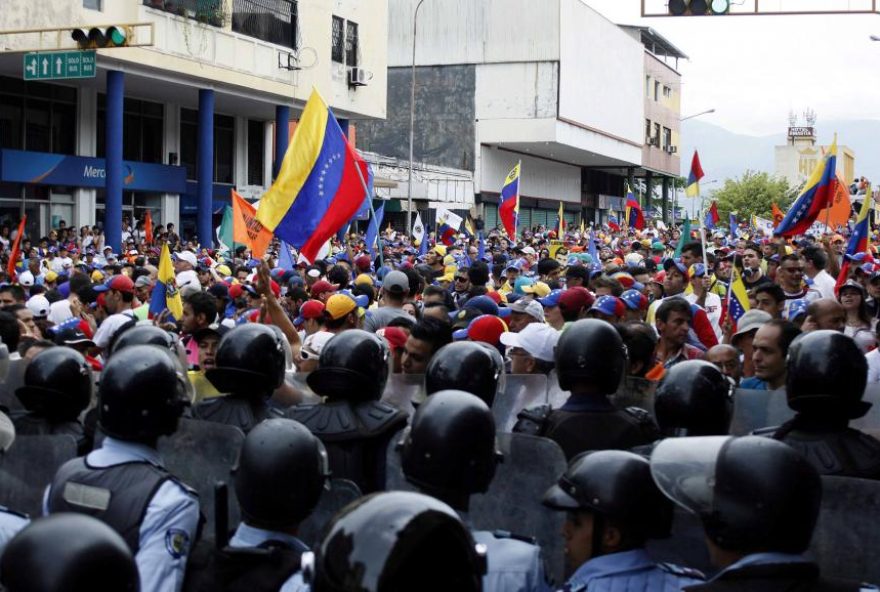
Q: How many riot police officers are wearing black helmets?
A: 15